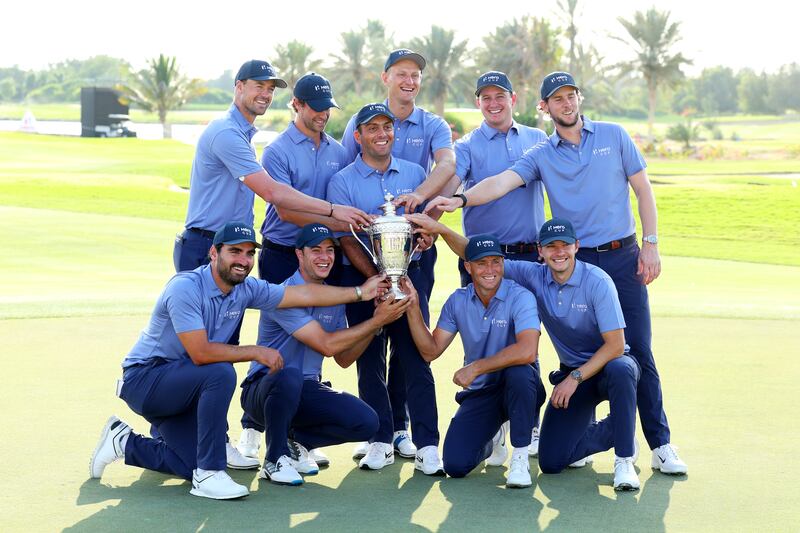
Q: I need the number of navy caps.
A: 10